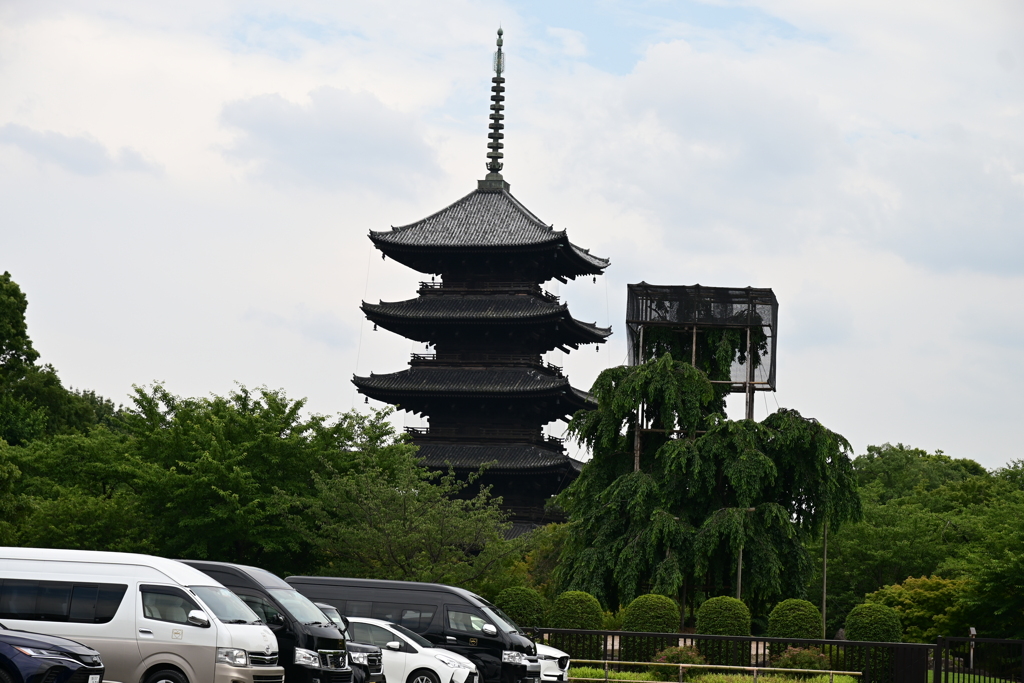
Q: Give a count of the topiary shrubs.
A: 6